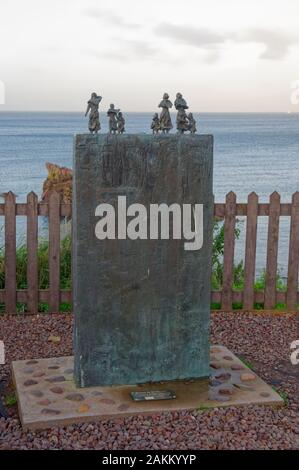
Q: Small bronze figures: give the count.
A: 7